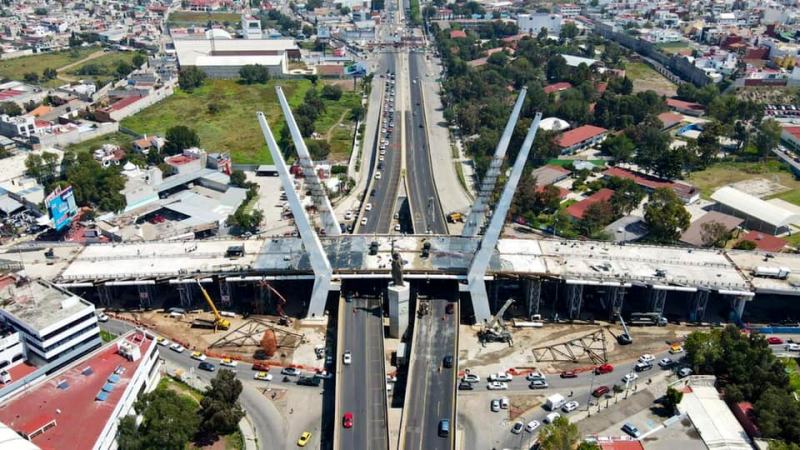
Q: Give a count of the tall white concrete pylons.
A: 4